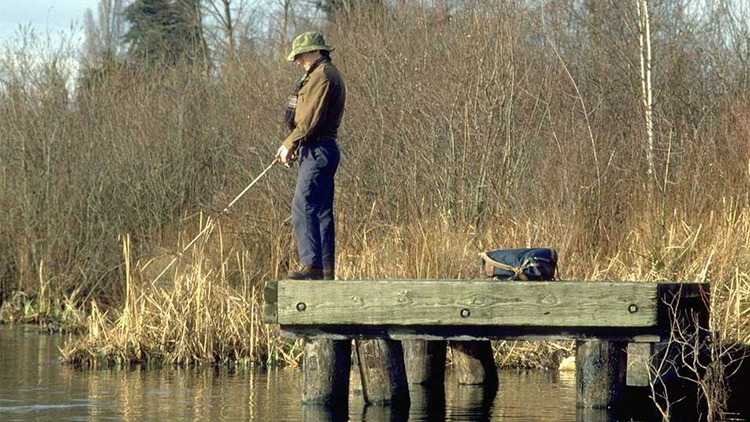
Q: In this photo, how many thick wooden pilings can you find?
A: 5